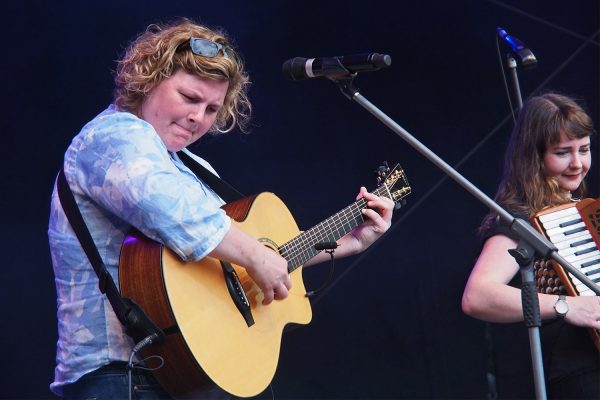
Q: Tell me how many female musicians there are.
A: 2